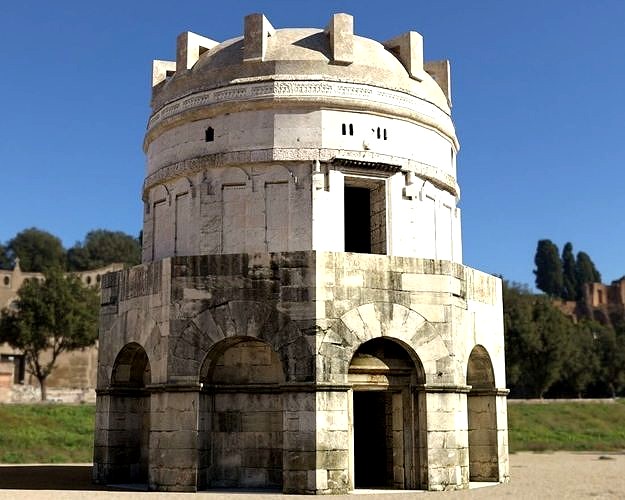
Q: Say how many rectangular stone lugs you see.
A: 6